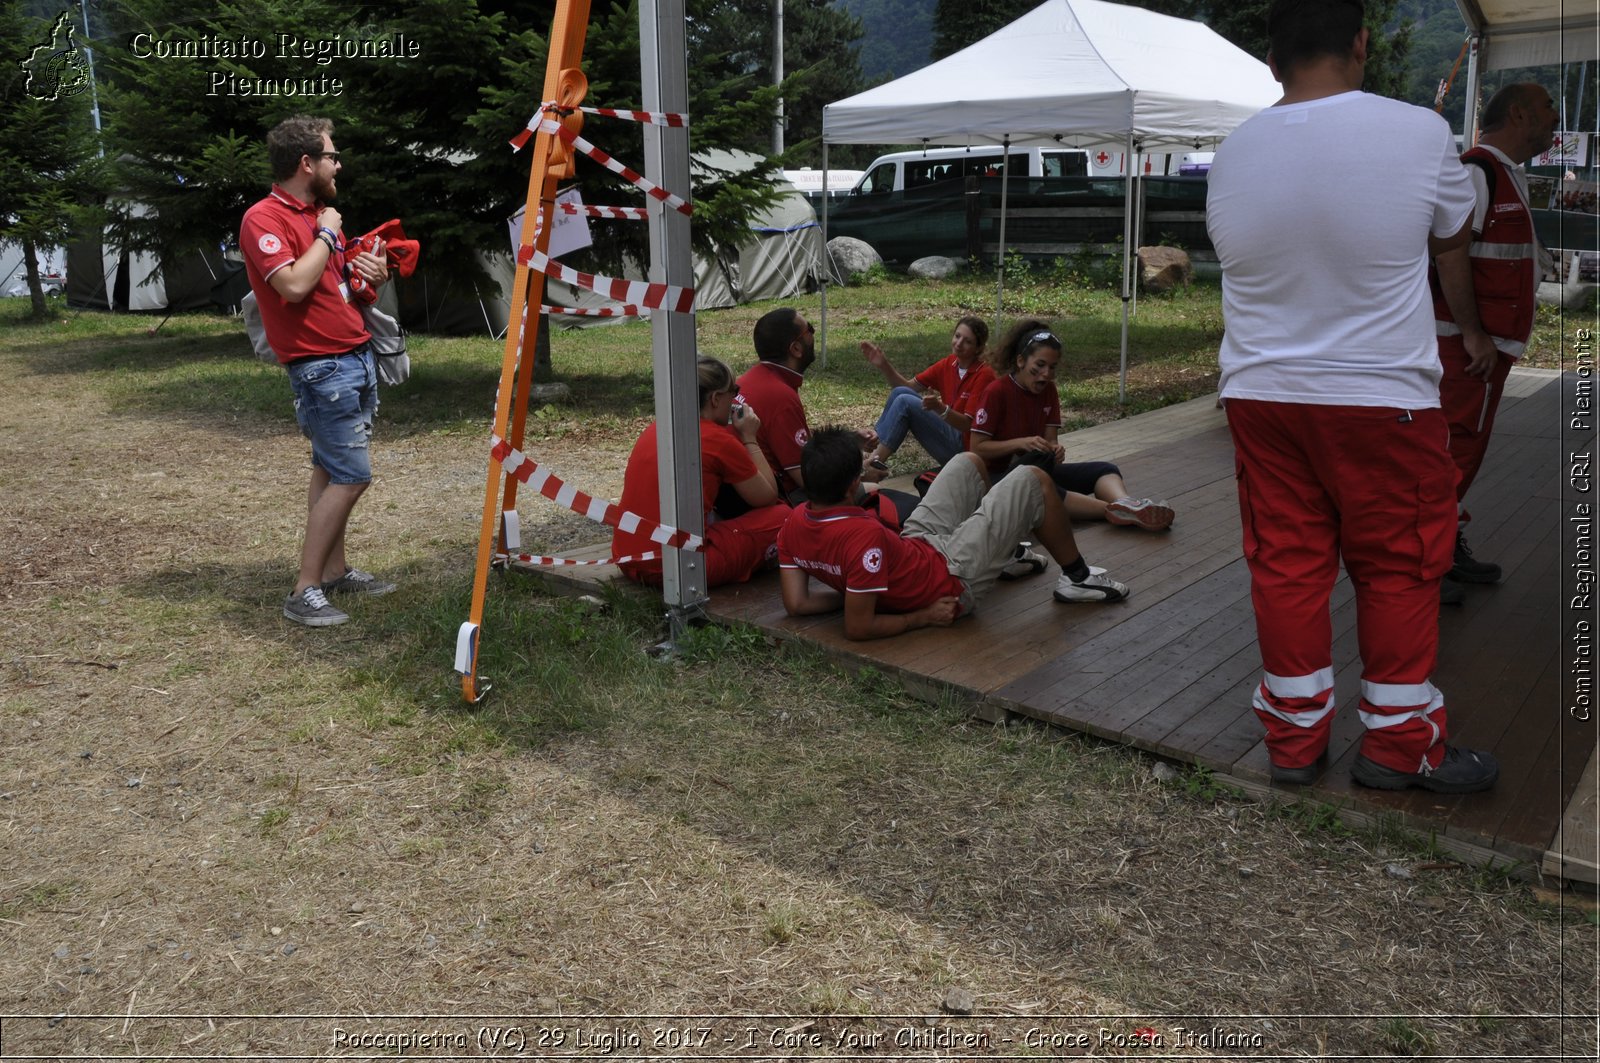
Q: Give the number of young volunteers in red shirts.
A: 6